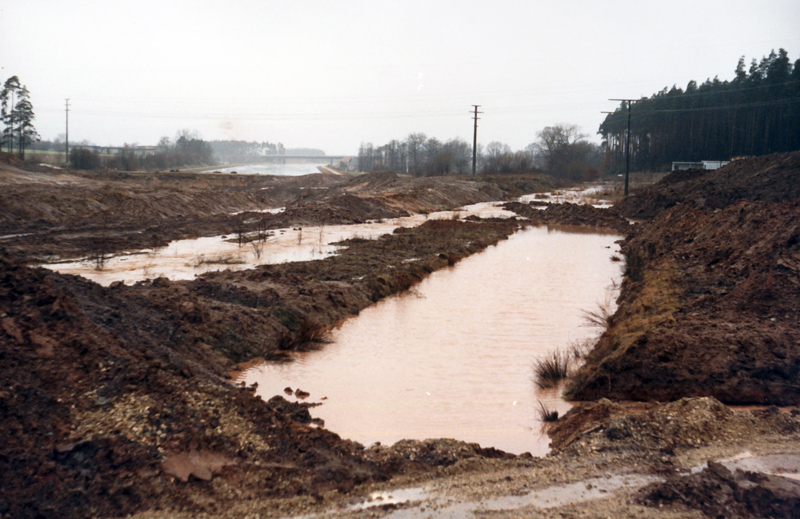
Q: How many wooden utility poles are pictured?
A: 3